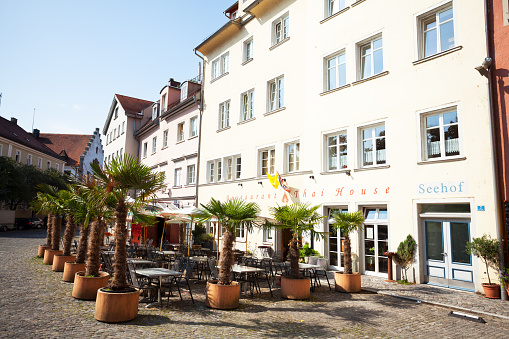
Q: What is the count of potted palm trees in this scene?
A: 9